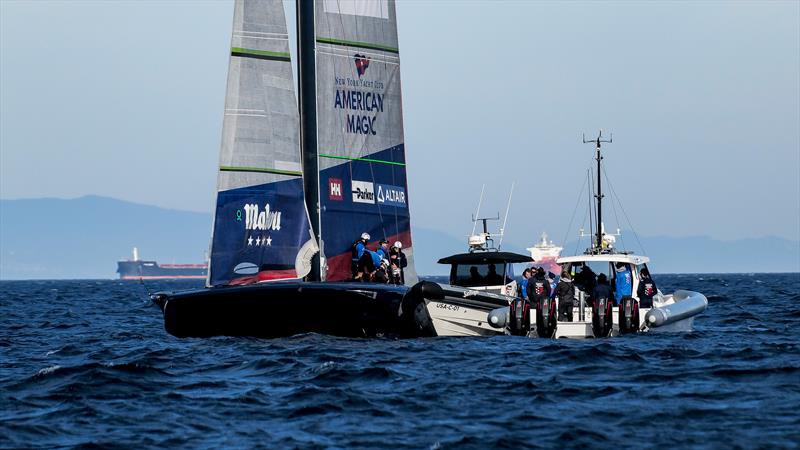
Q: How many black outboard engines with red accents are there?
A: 4